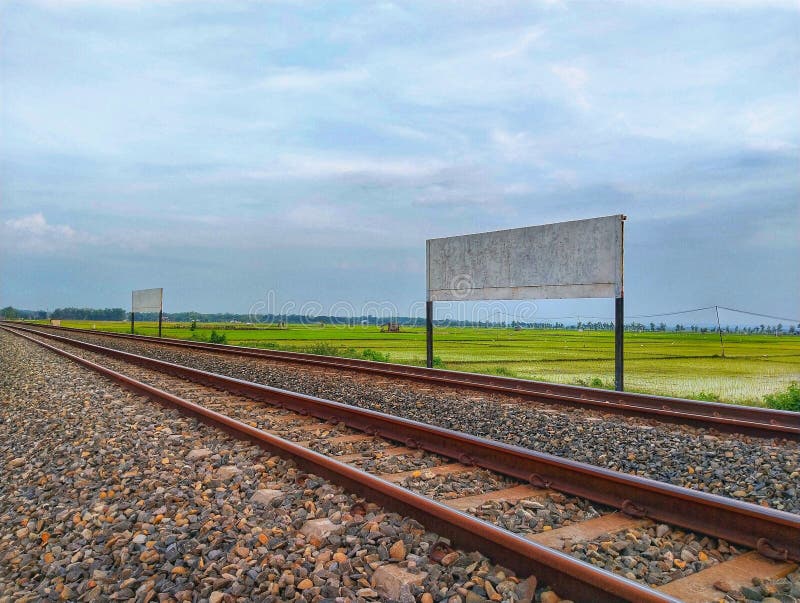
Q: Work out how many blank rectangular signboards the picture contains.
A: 2